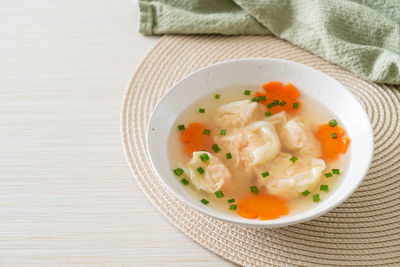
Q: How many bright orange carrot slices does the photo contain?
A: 4